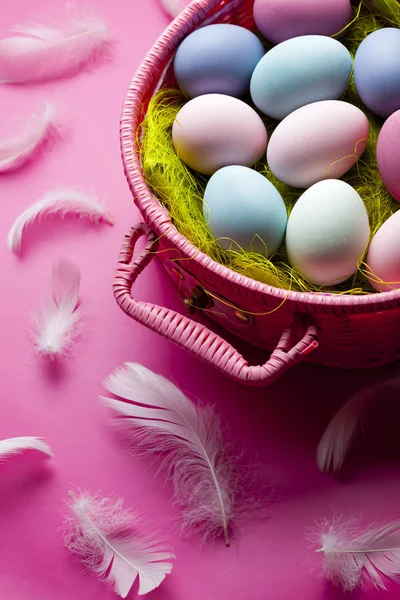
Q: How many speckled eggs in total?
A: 0